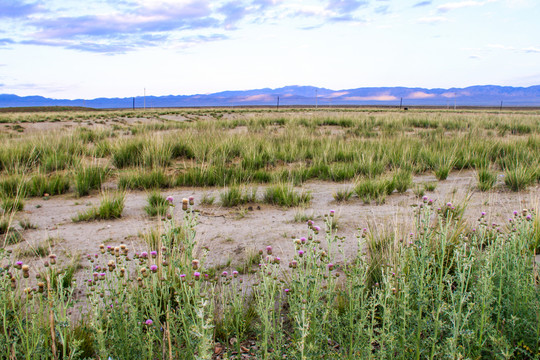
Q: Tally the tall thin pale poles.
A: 3